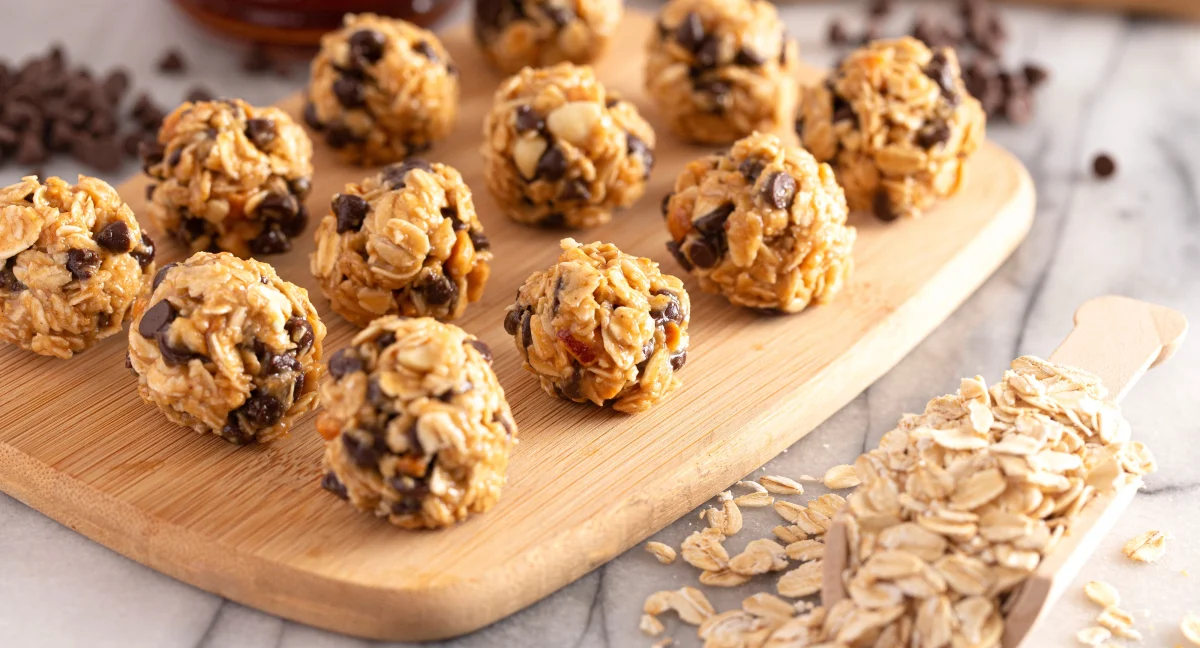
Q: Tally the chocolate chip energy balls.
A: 12